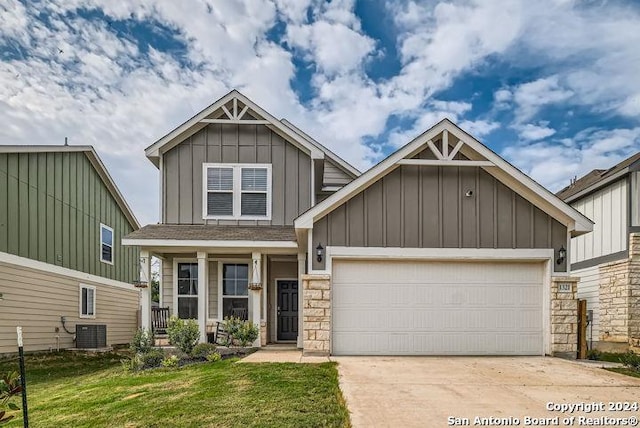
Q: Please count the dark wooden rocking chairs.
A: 2